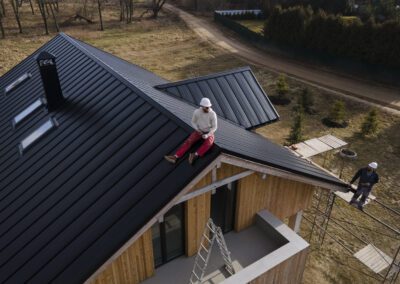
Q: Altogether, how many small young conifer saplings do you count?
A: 5